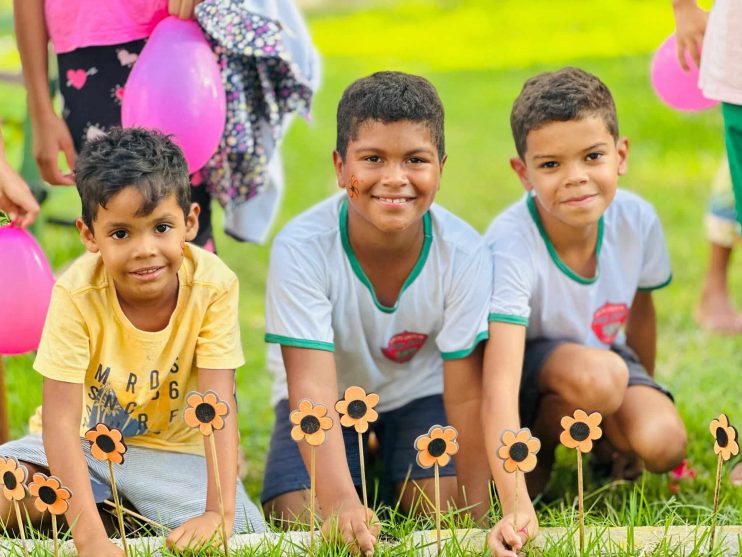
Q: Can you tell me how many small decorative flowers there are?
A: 10